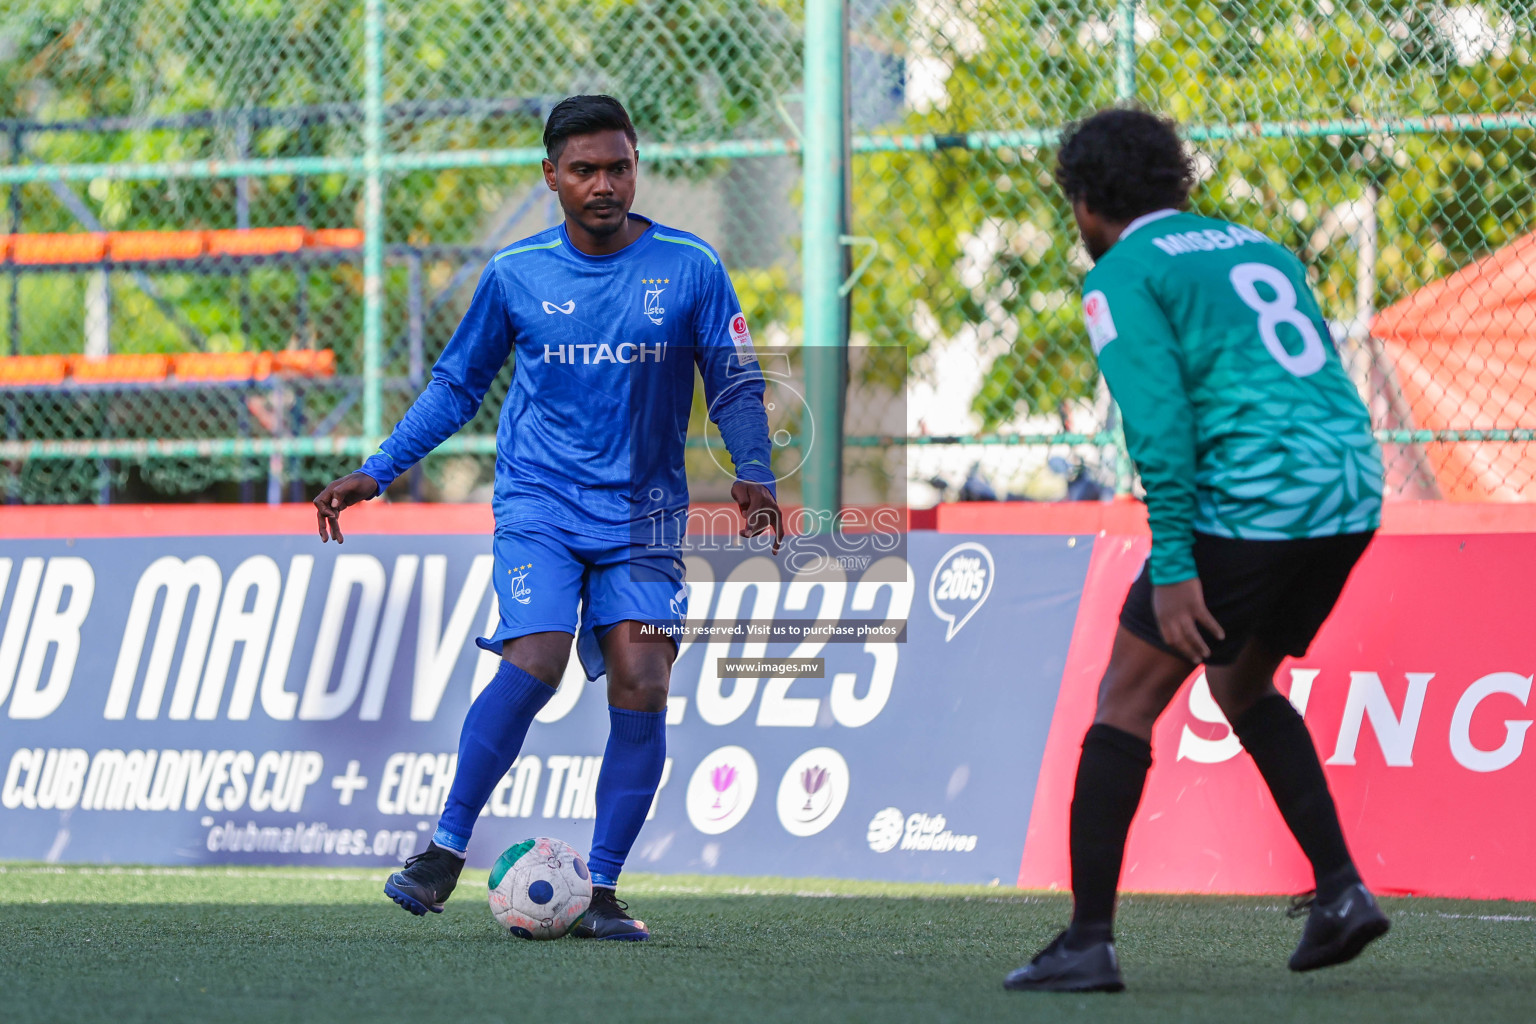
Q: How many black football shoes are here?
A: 4